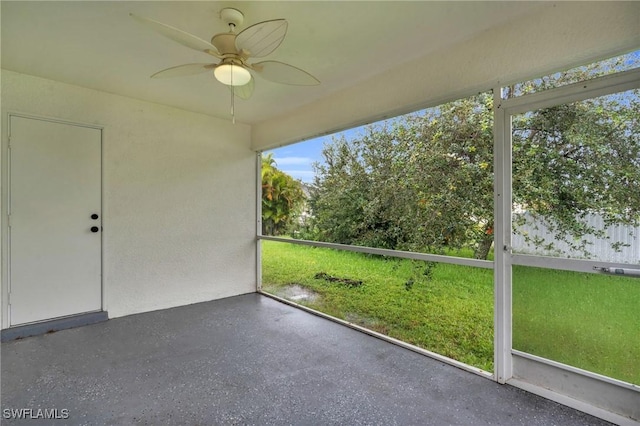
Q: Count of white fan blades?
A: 5